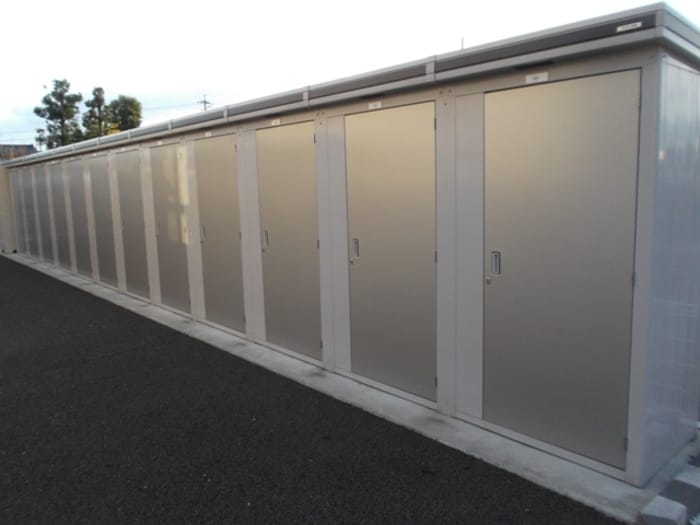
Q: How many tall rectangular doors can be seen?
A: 12